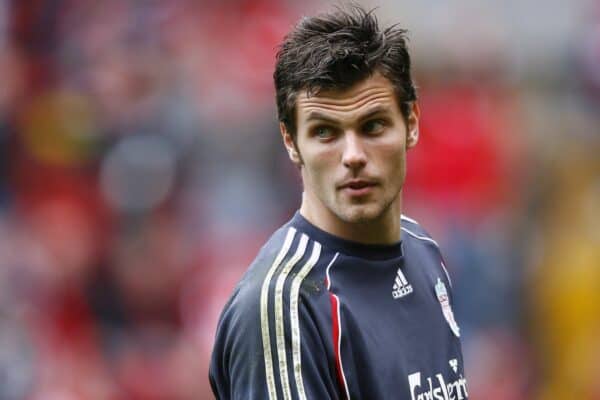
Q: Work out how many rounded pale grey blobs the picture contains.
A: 1